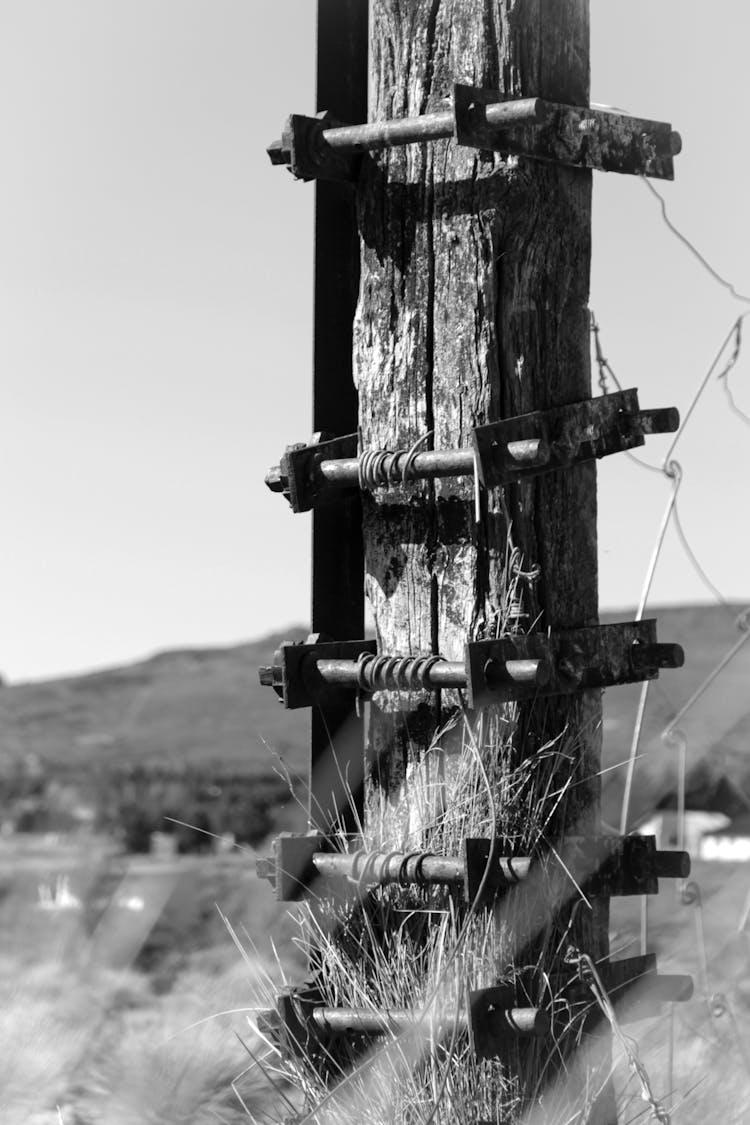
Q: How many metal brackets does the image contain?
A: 5